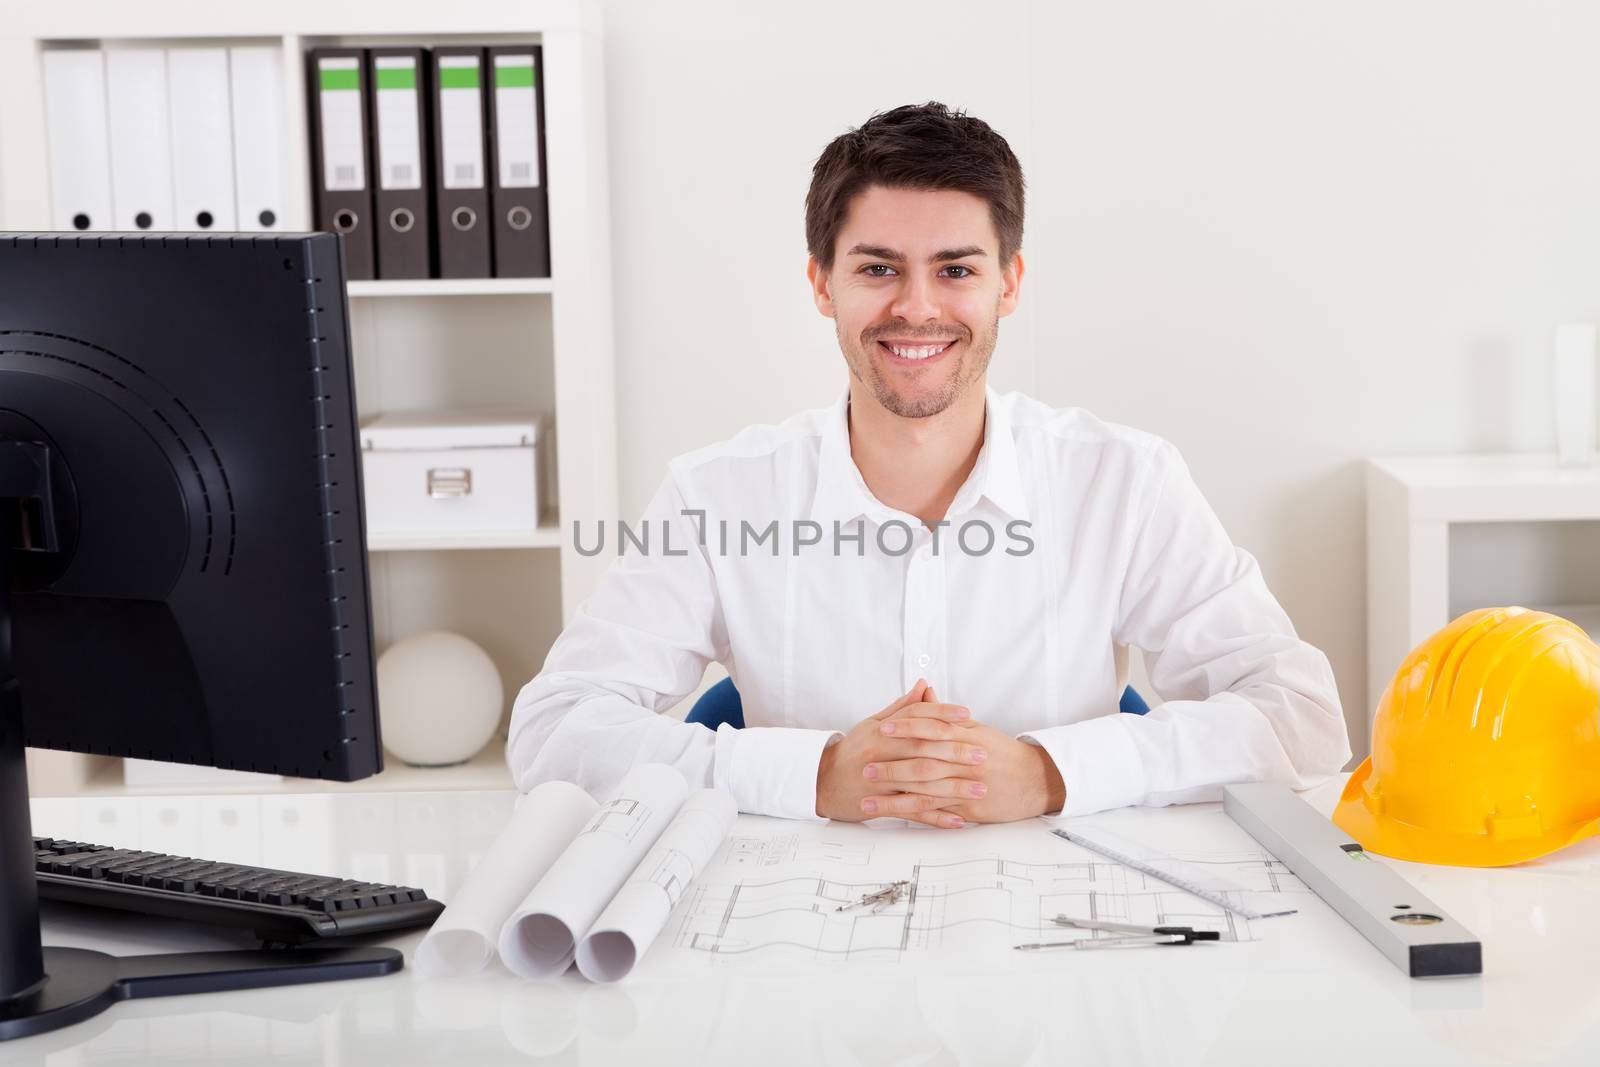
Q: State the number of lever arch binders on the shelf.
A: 8